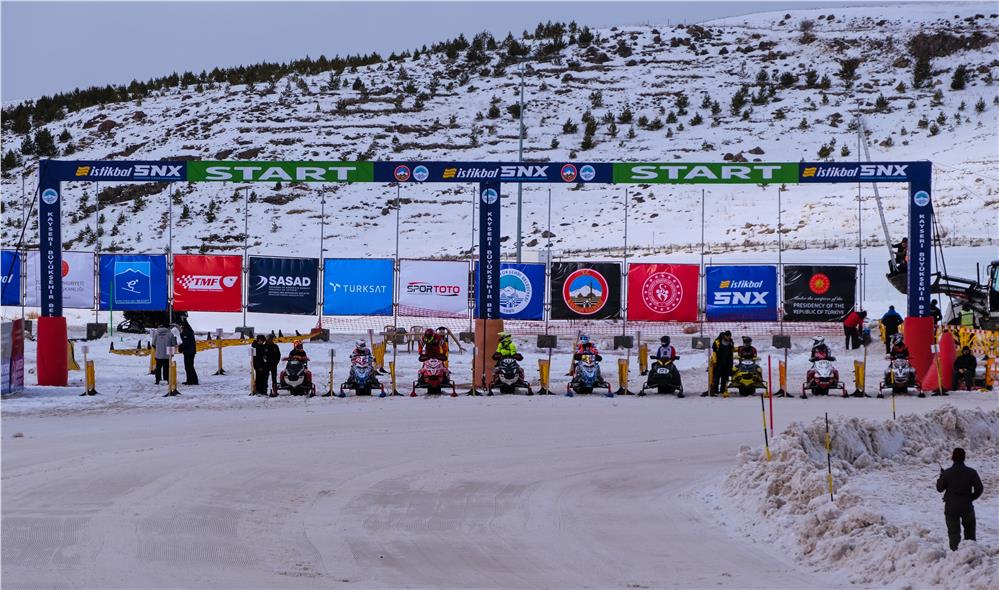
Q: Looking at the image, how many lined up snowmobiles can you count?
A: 9